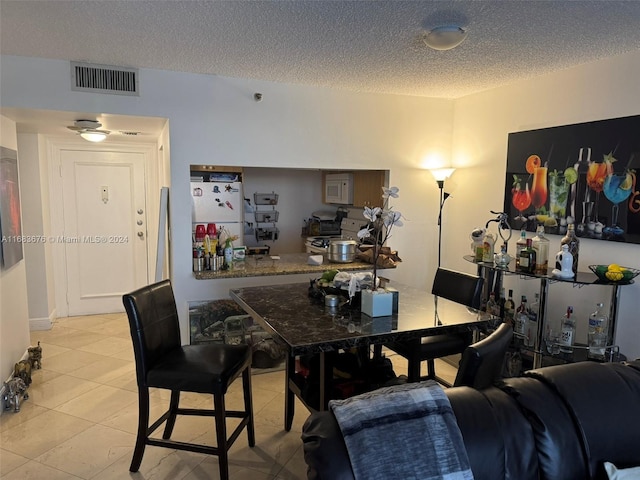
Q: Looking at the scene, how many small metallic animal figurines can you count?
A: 3